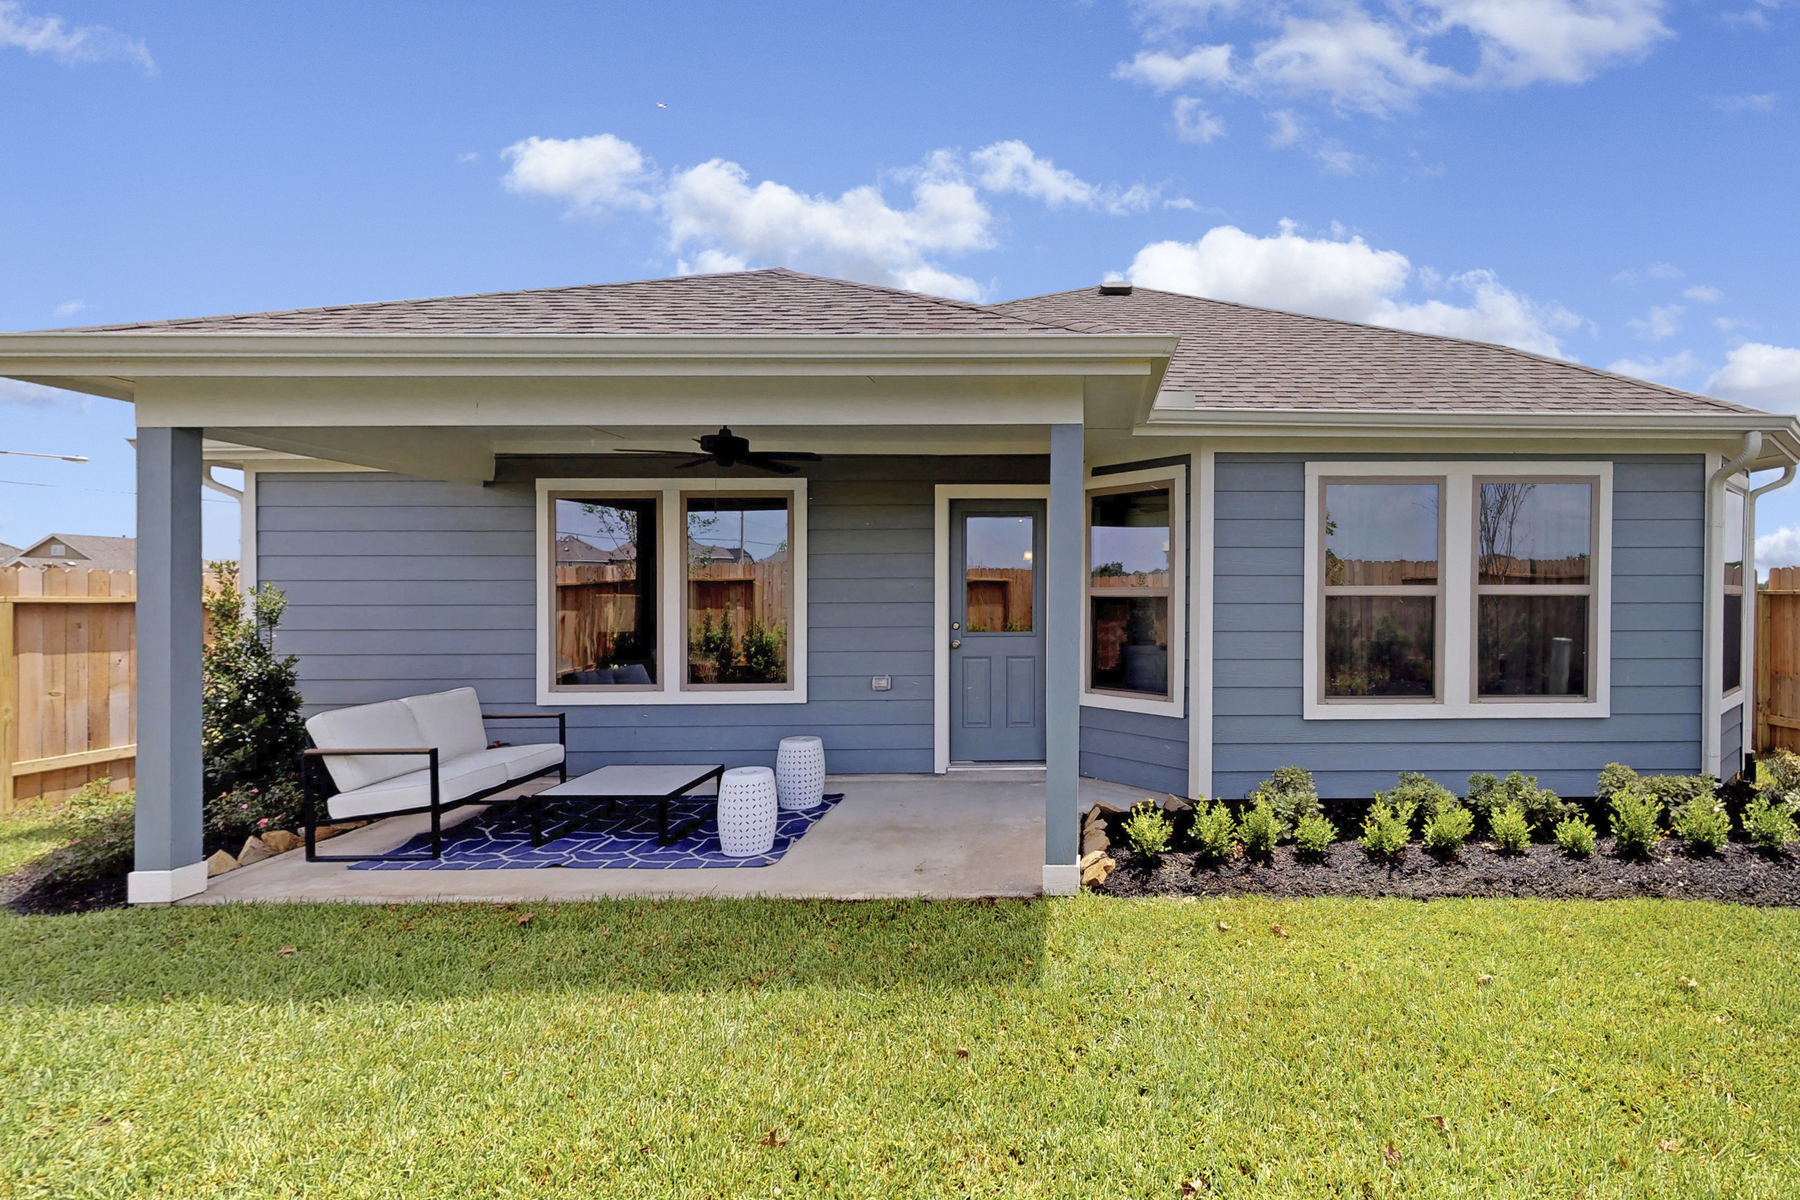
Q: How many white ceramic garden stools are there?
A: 2